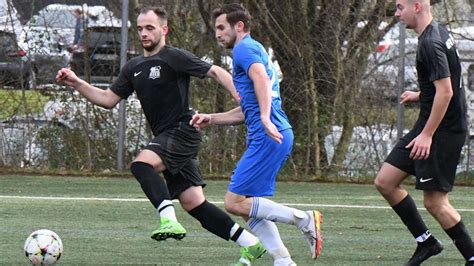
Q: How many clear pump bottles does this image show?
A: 0